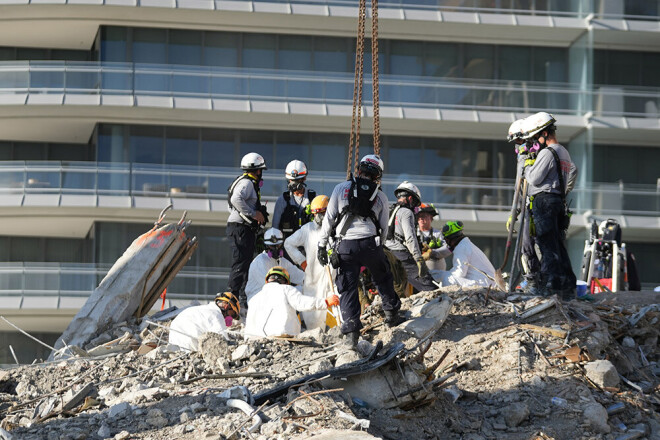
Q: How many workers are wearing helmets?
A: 12